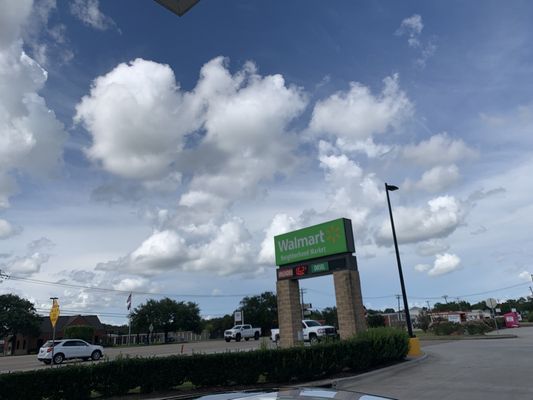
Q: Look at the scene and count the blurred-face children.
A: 0